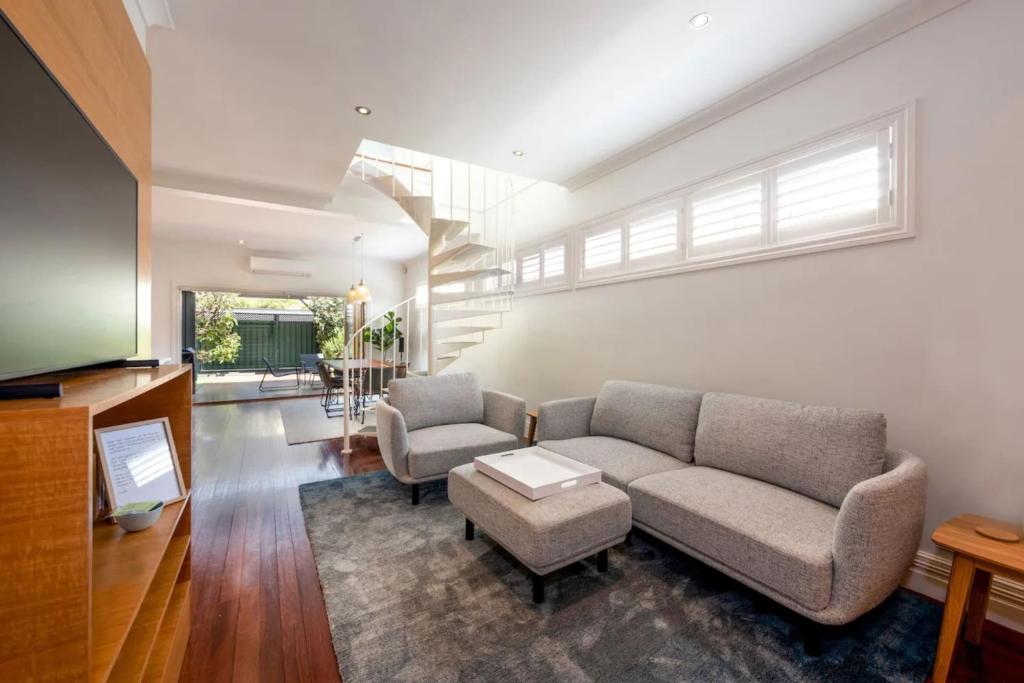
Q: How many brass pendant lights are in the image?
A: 2